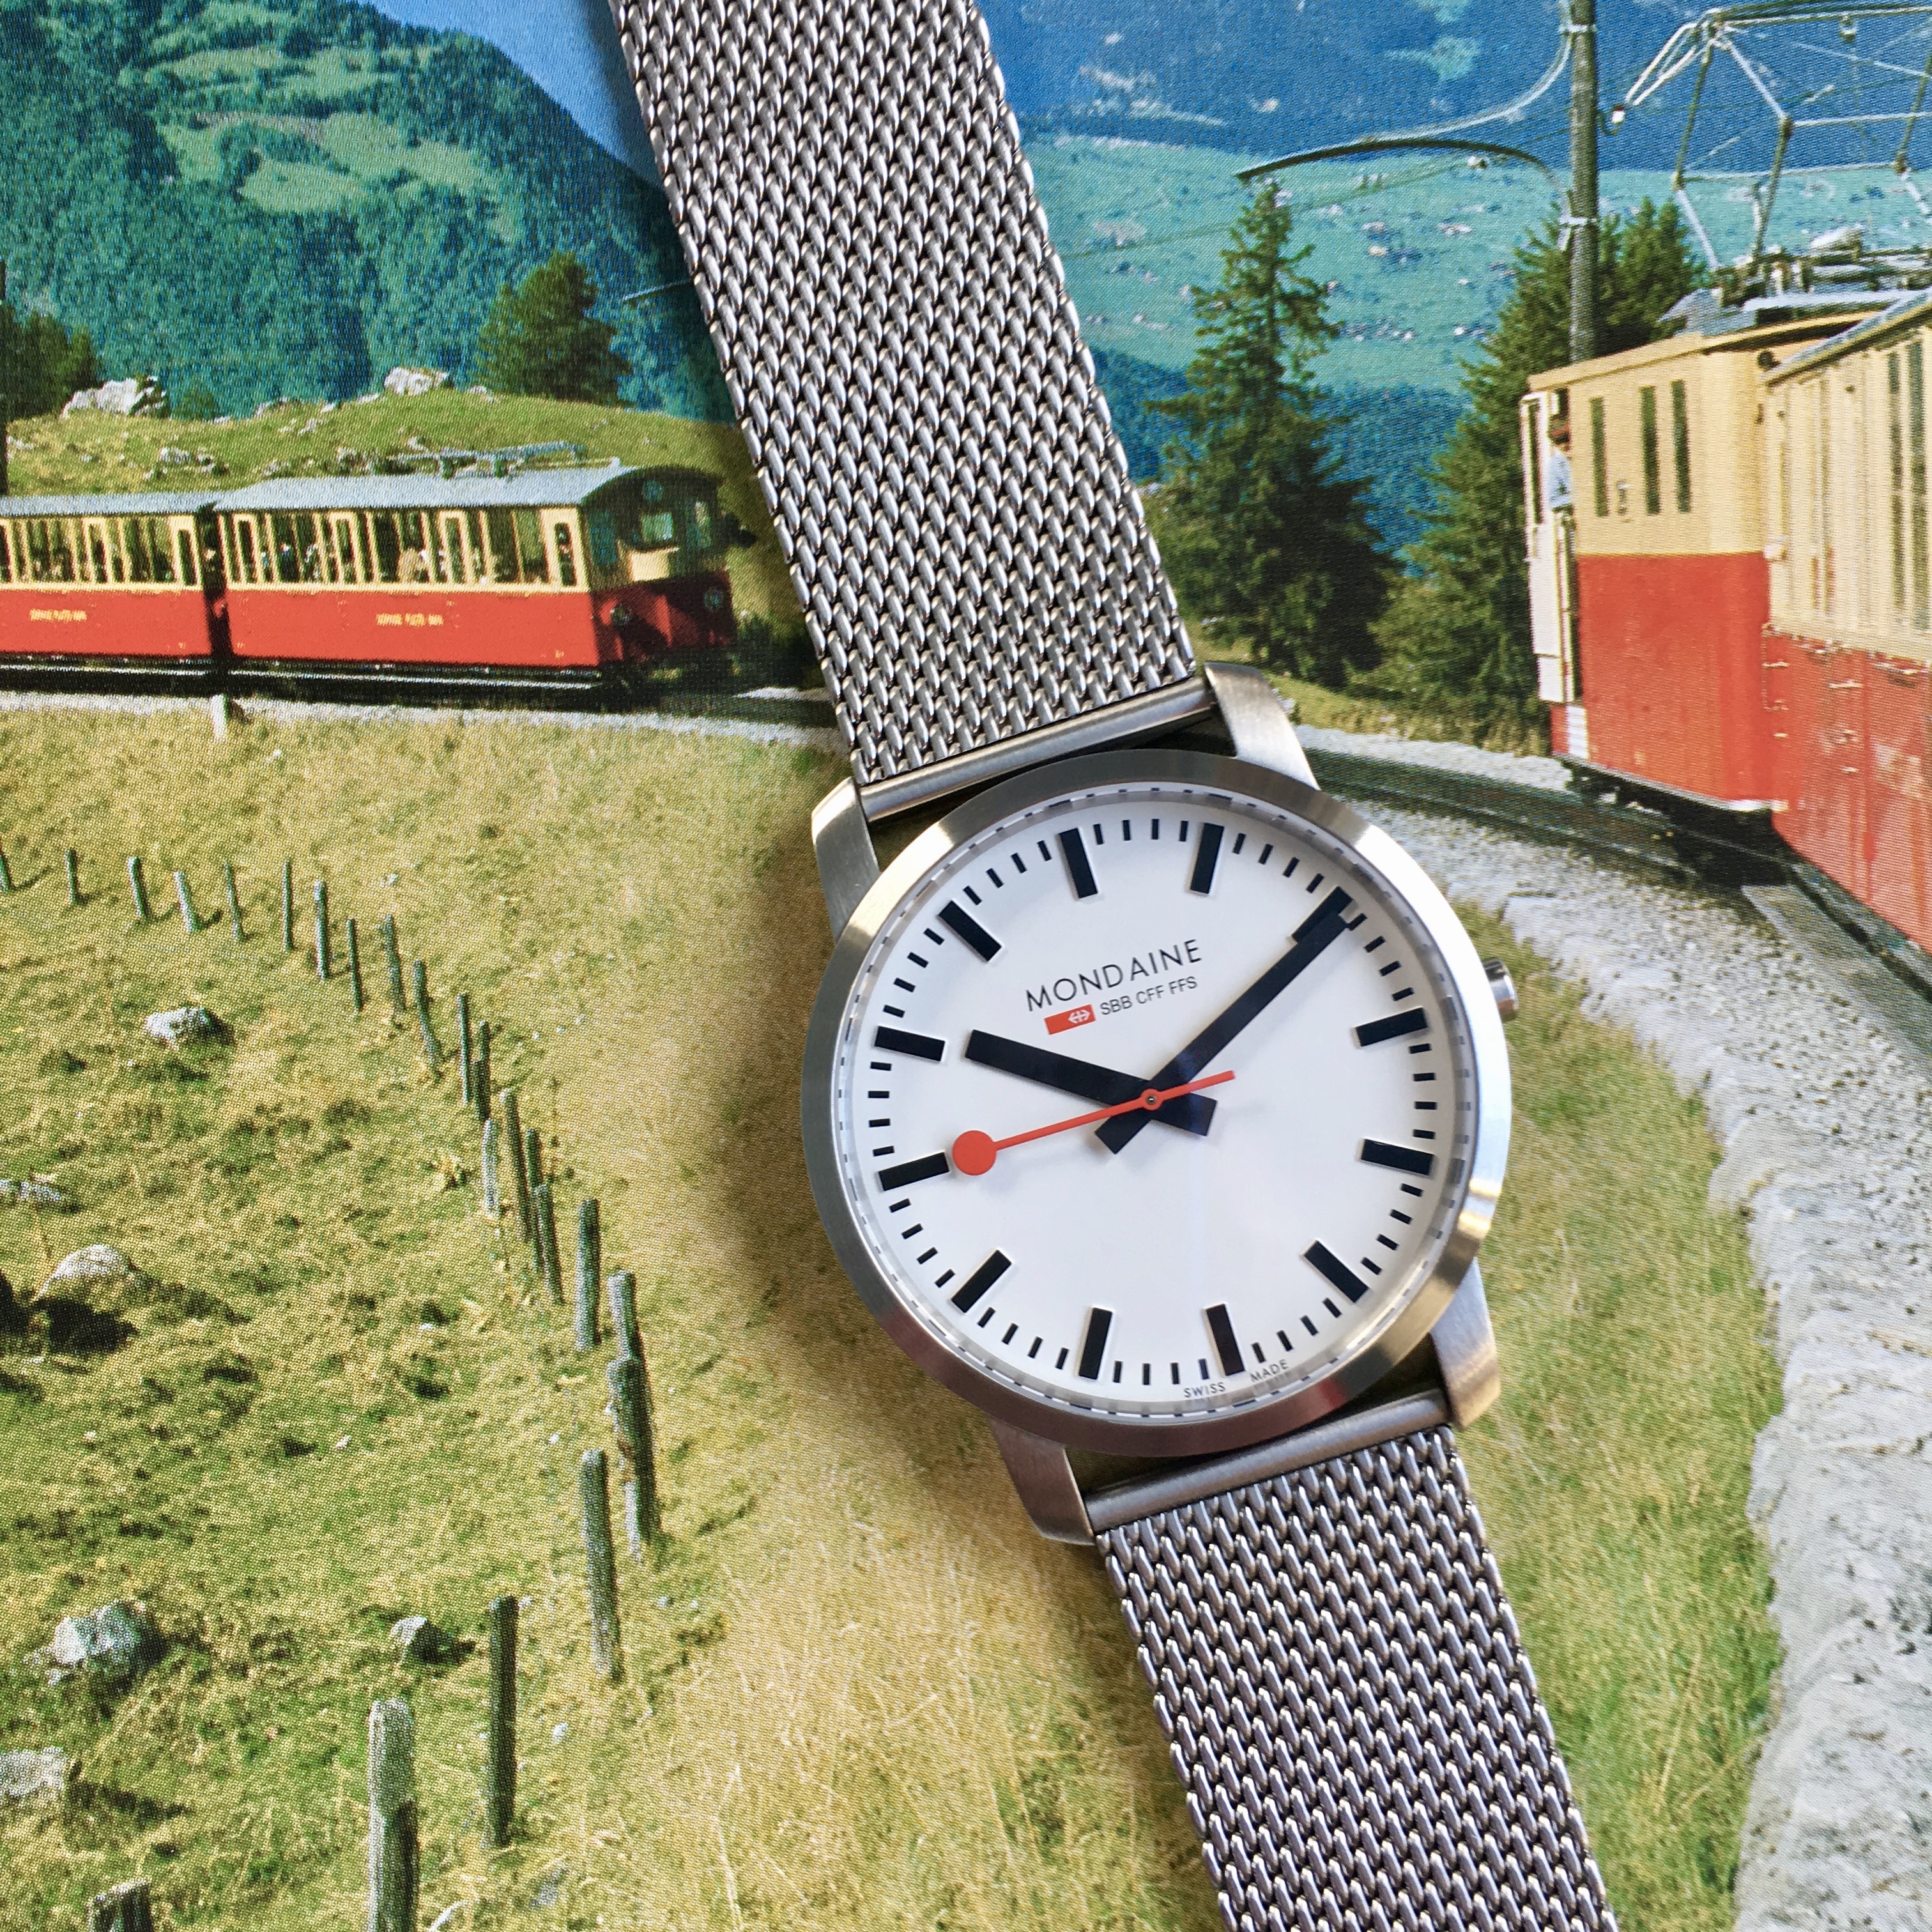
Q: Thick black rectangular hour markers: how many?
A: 12